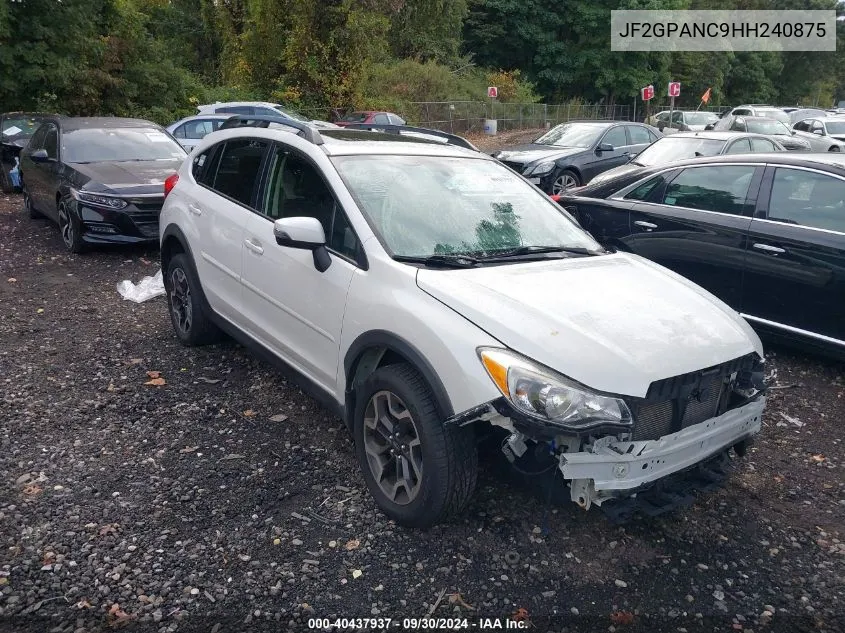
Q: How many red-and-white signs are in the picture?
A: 3